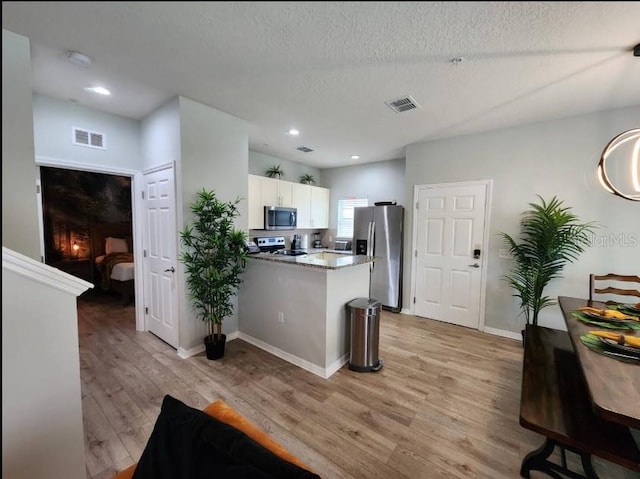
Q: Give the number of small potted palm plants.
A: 2